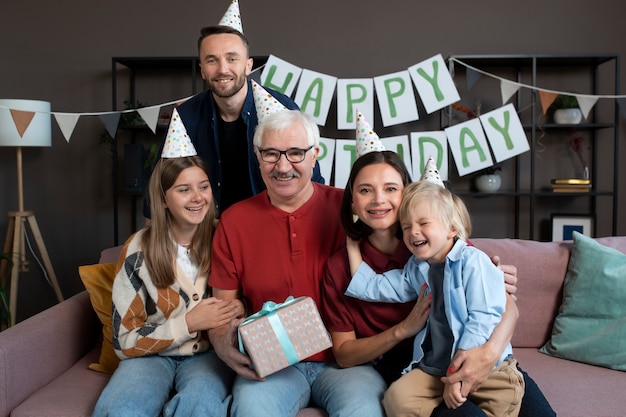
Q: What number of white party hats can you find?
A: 5